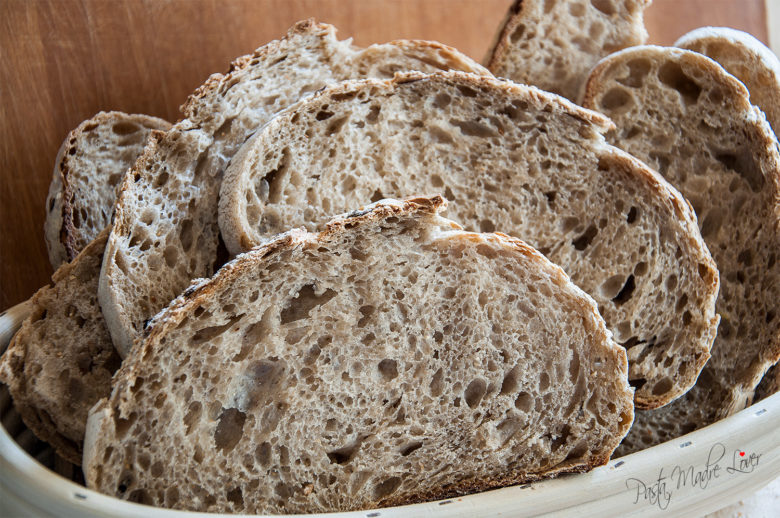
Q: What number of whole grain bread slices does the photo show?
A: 8